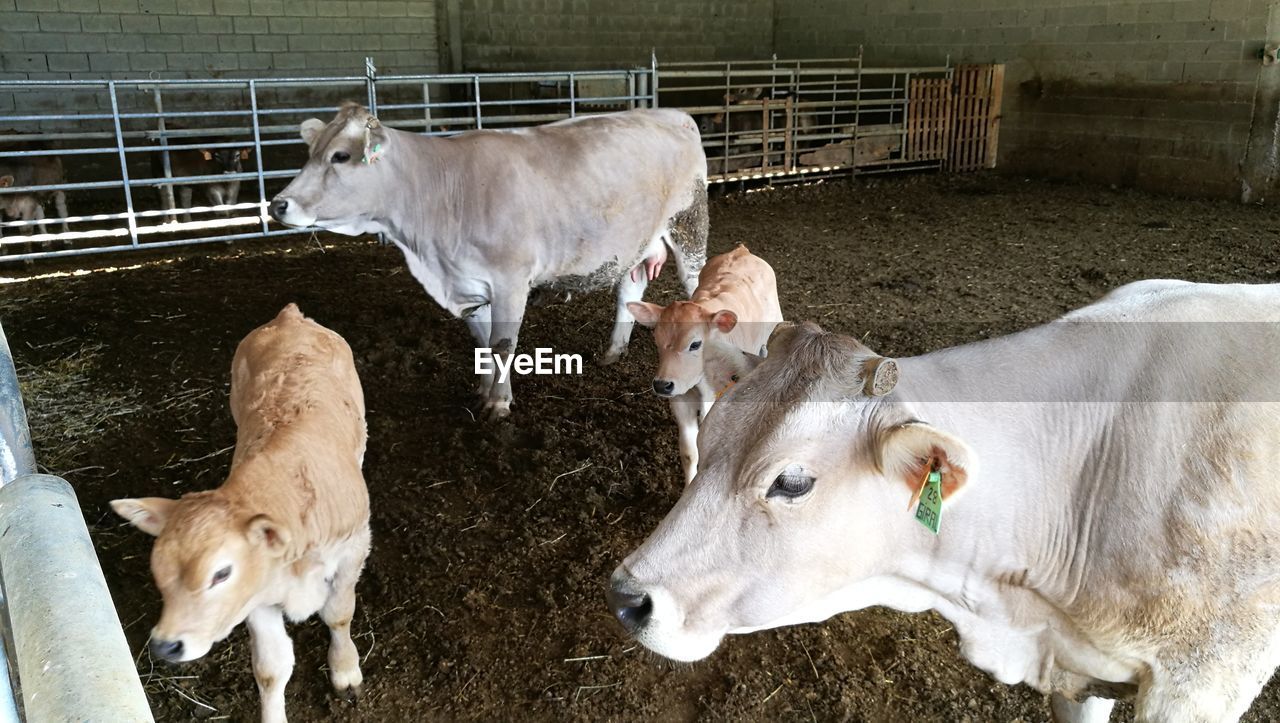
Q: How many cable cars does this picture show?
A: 0